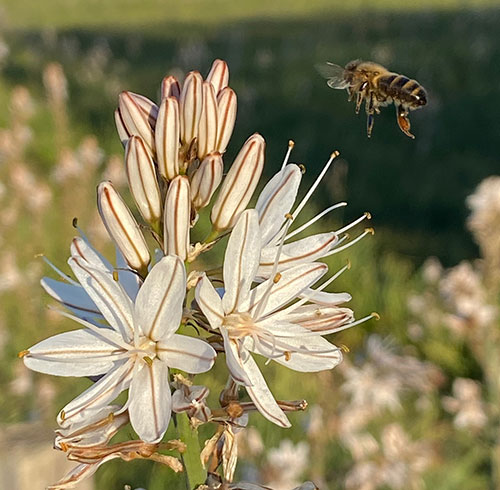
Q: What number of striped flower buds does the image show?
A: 14